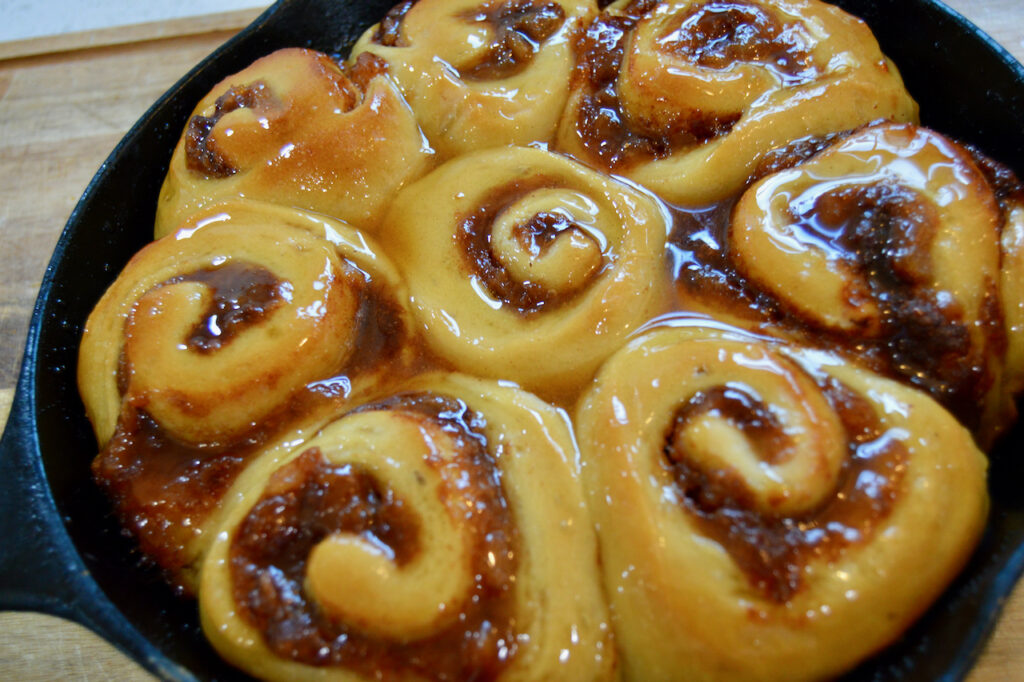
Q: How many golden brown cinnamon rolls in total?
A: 8